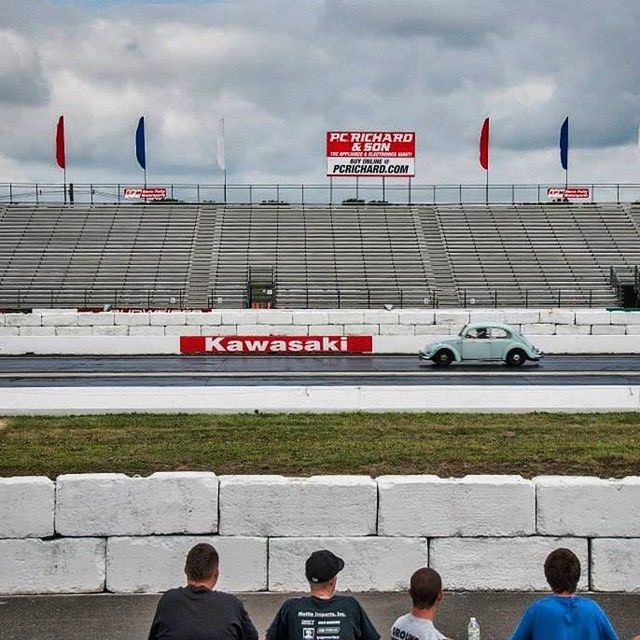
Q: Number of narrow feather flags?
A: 5